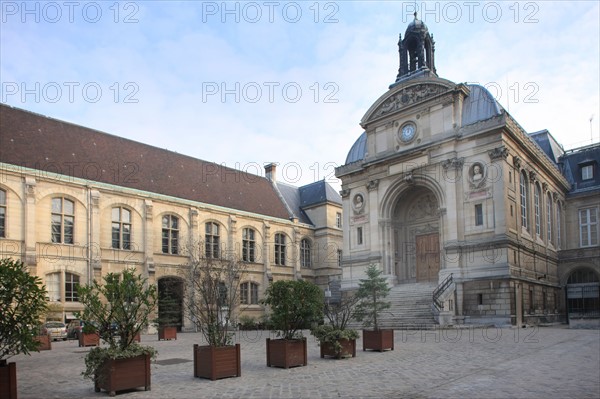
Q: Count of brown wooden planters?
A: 10